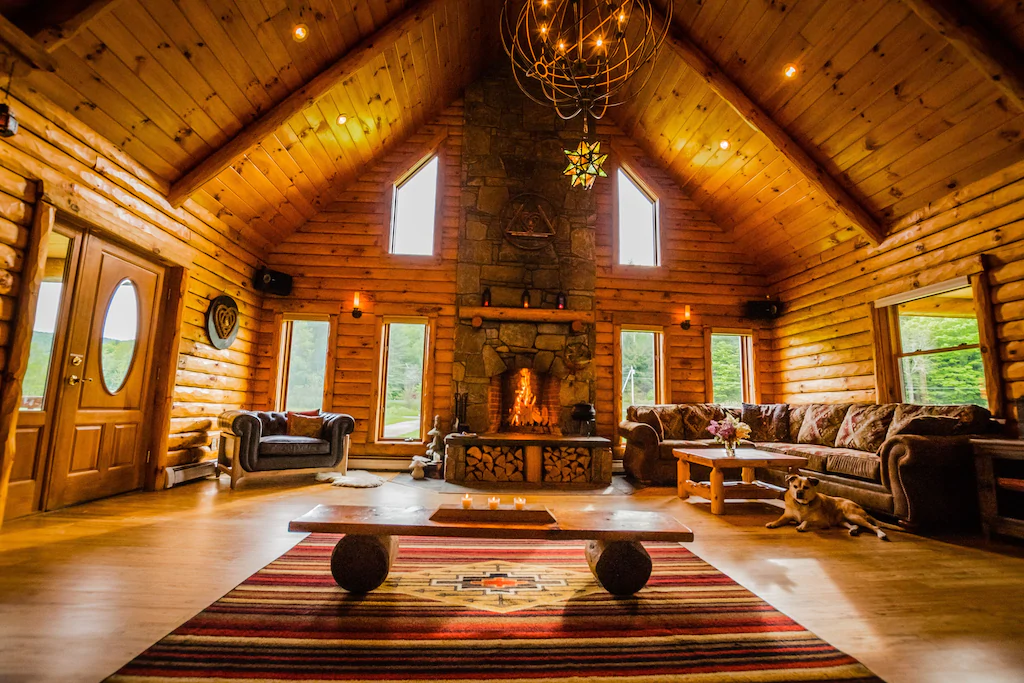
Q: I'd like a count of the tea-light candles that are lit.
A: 3